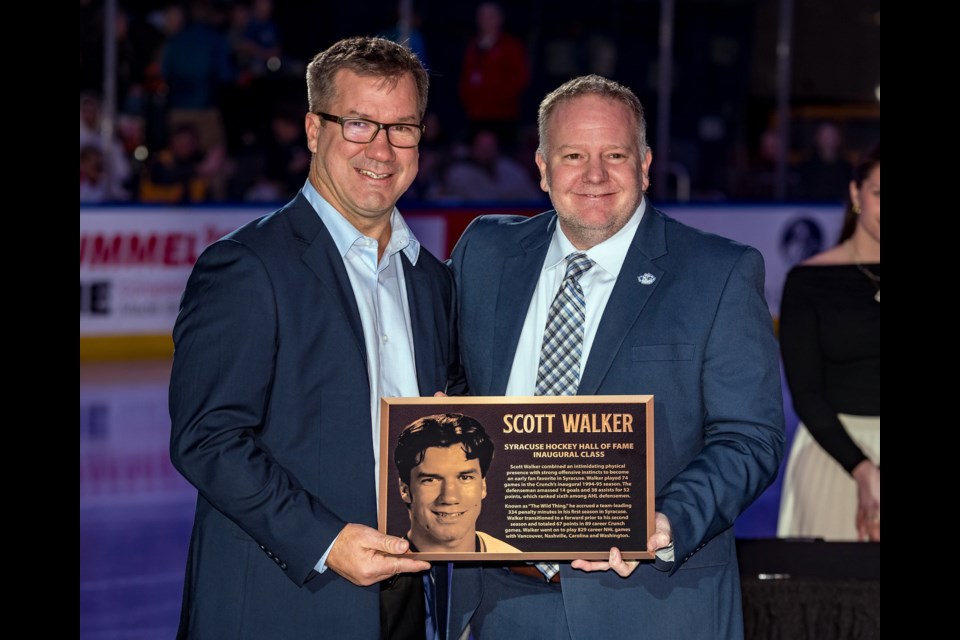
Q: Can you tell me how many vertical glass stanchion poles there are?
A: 4